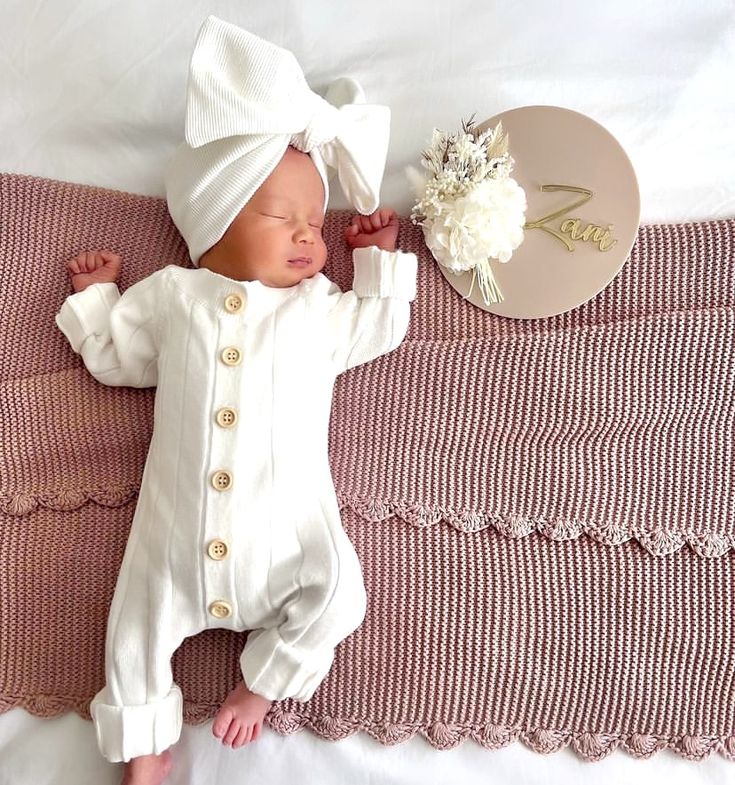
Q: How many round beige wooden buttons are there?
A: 6